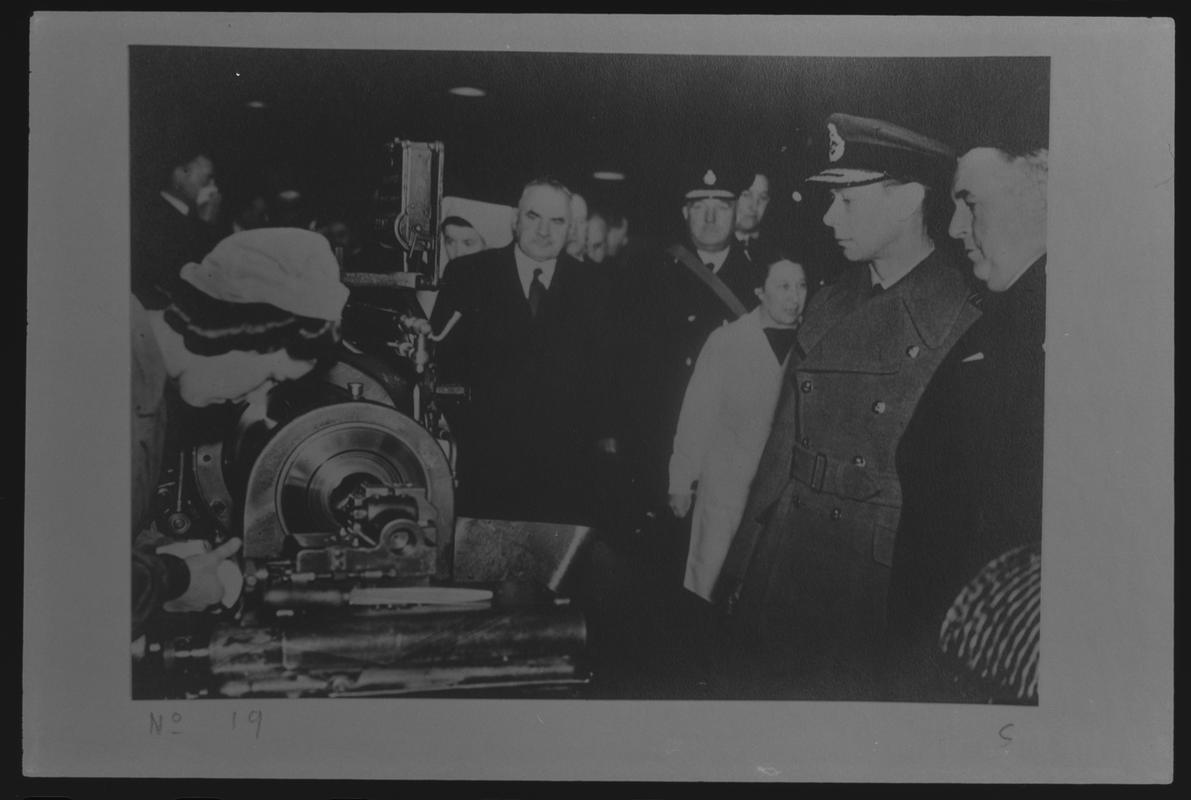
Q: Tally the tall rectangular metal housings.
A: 1